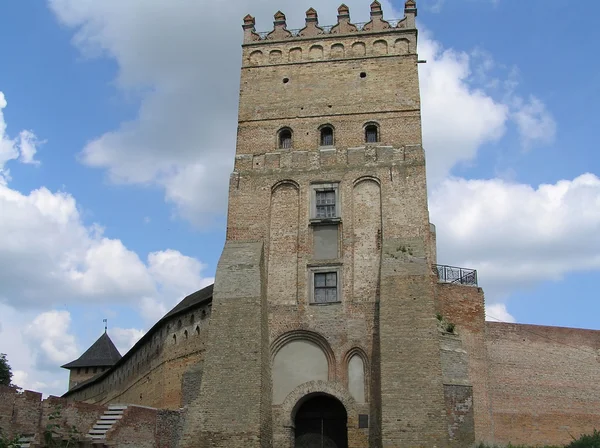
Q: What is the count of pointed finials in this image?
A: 6